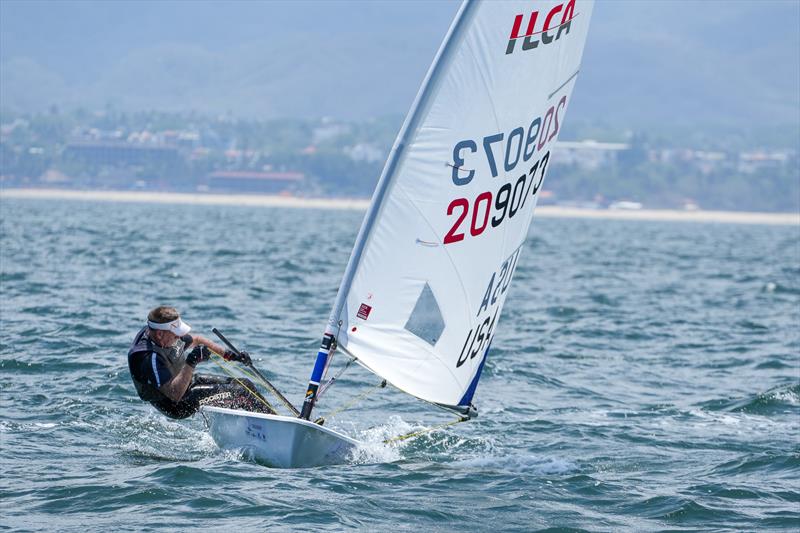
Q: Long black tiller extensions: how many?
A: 1